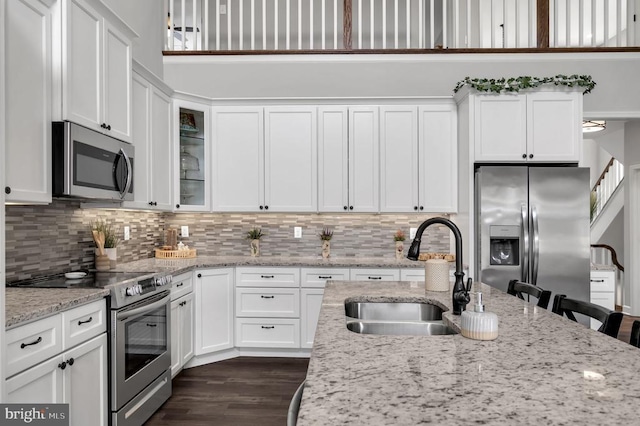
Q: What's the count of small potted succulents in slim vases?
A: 3